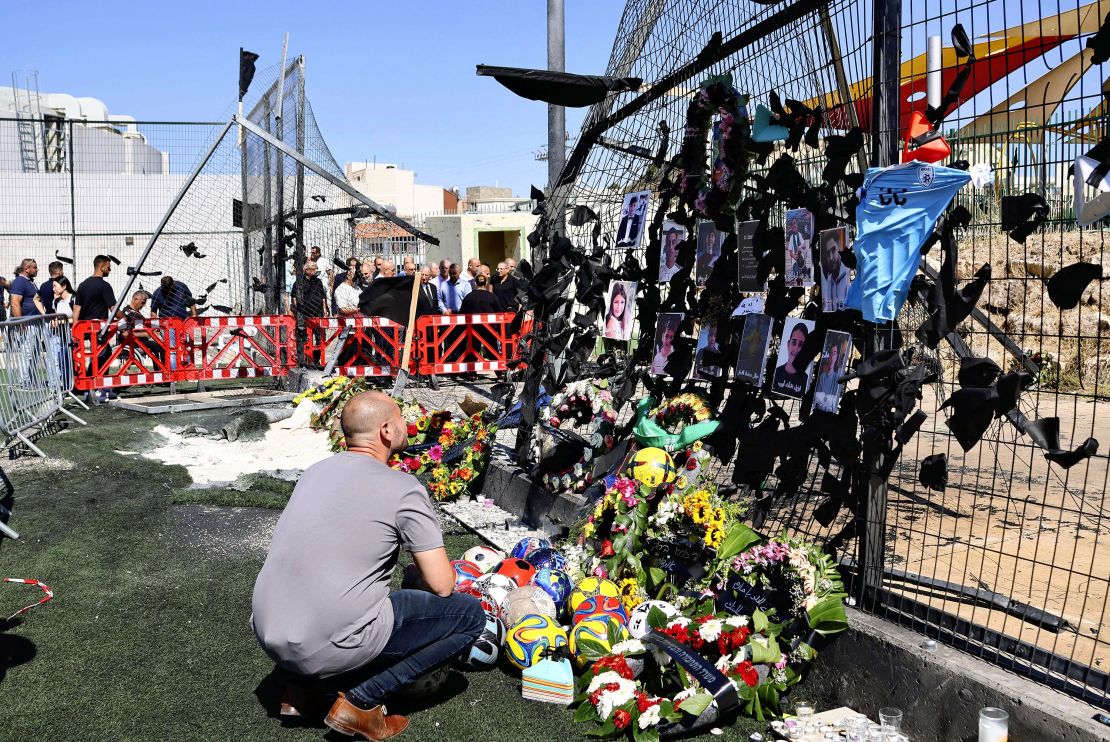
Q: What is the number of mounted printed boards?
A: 12